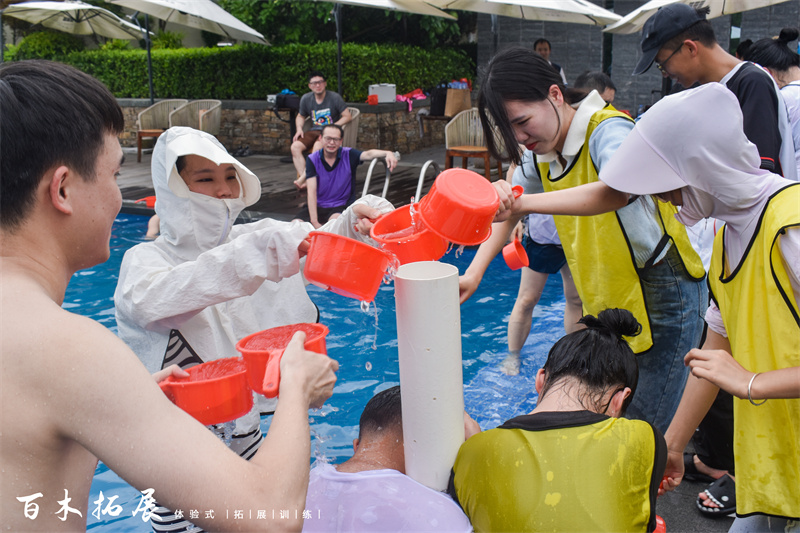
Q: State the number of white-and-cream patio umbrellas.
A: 5